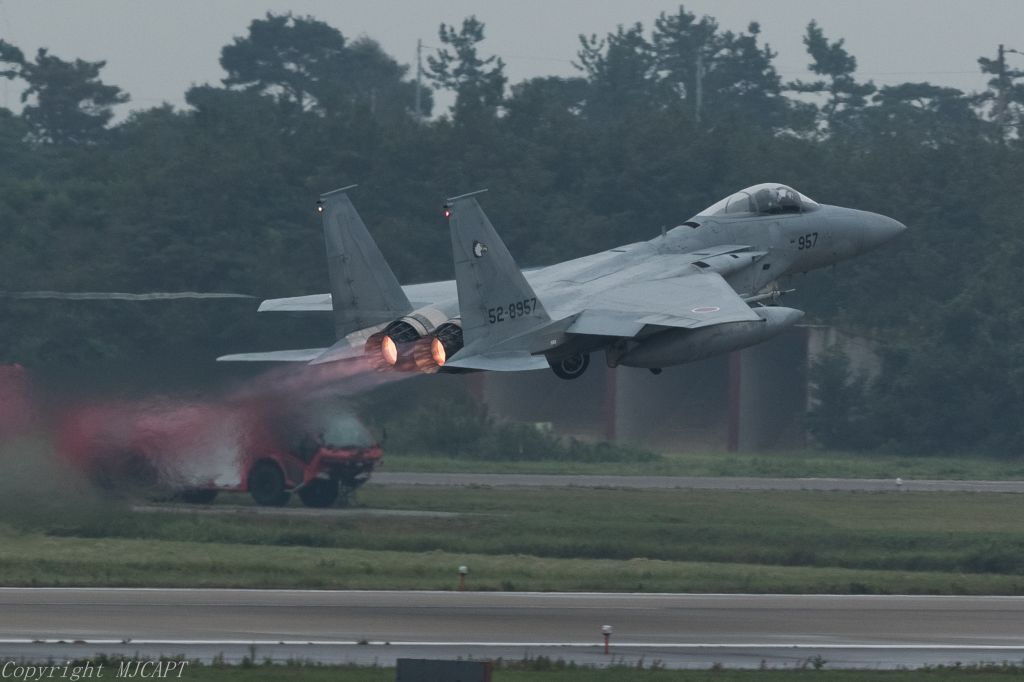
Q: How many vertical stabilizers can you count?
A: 2